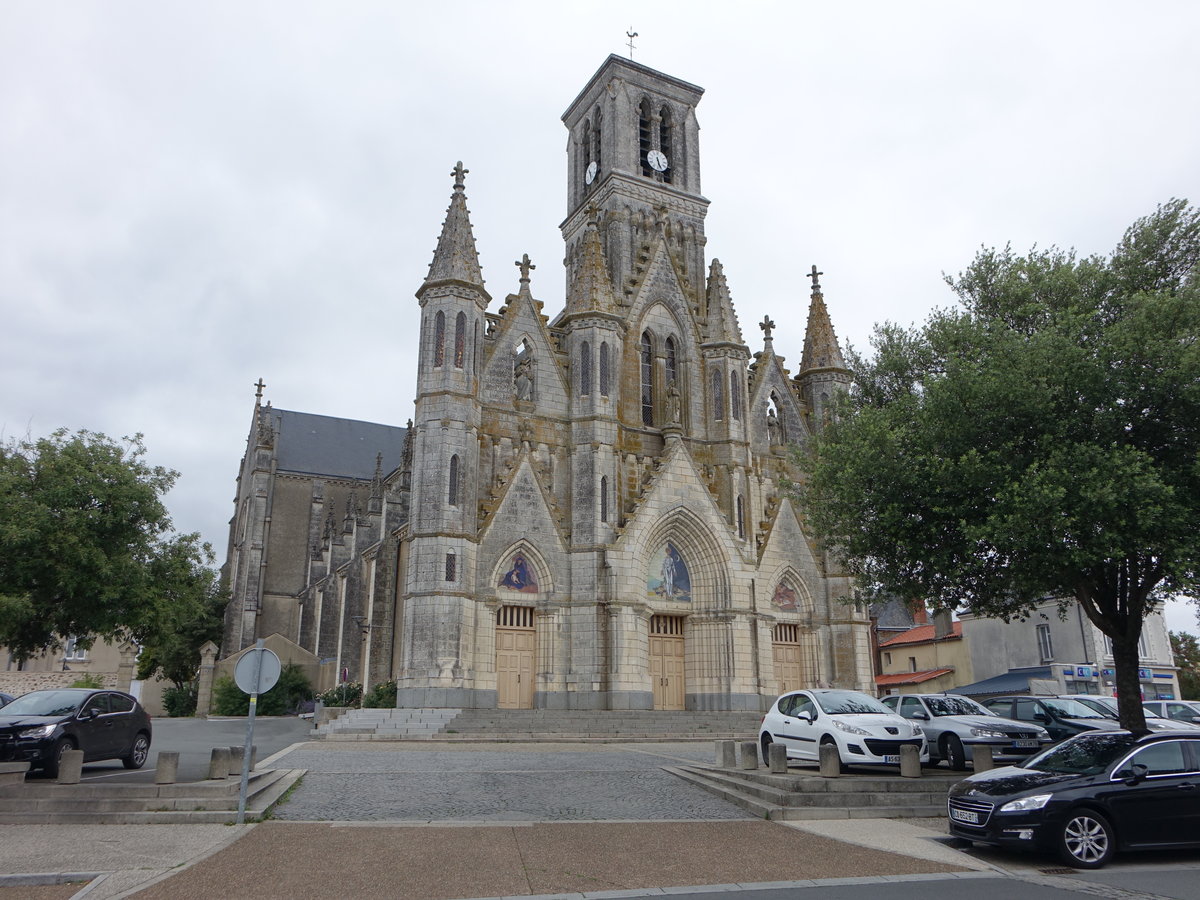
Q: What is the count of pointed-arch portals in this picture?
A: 3